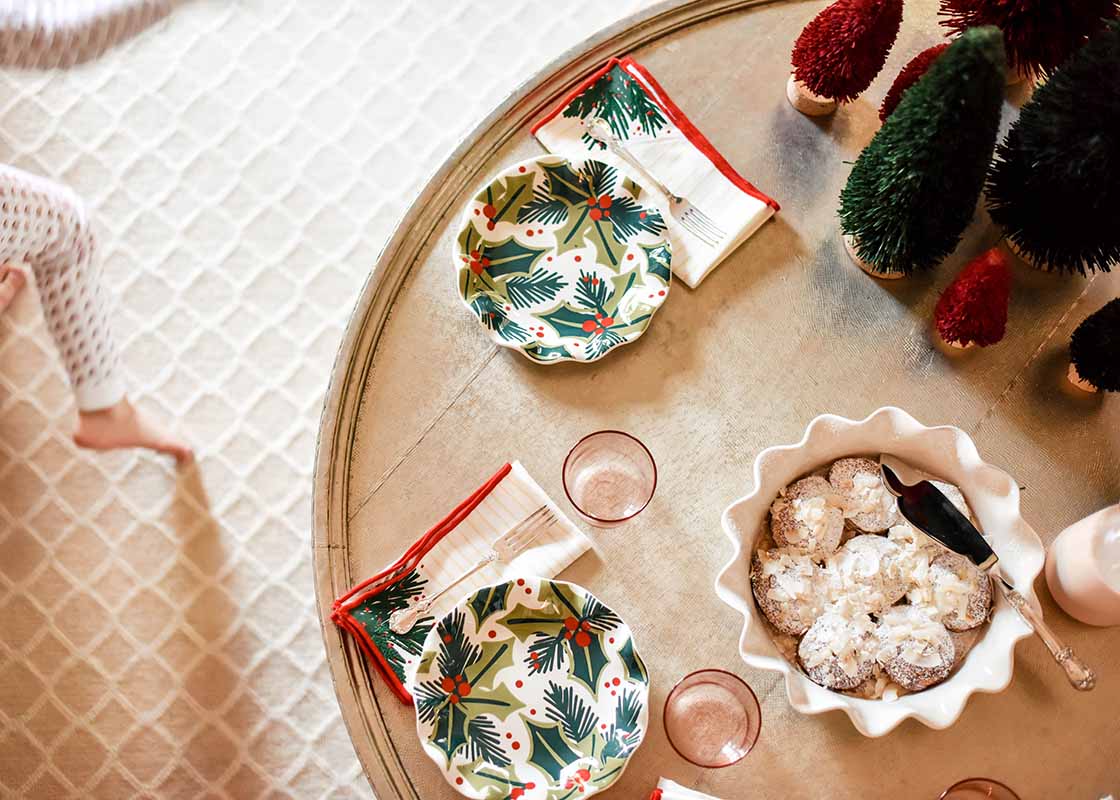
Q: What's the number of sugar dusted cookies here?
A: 8